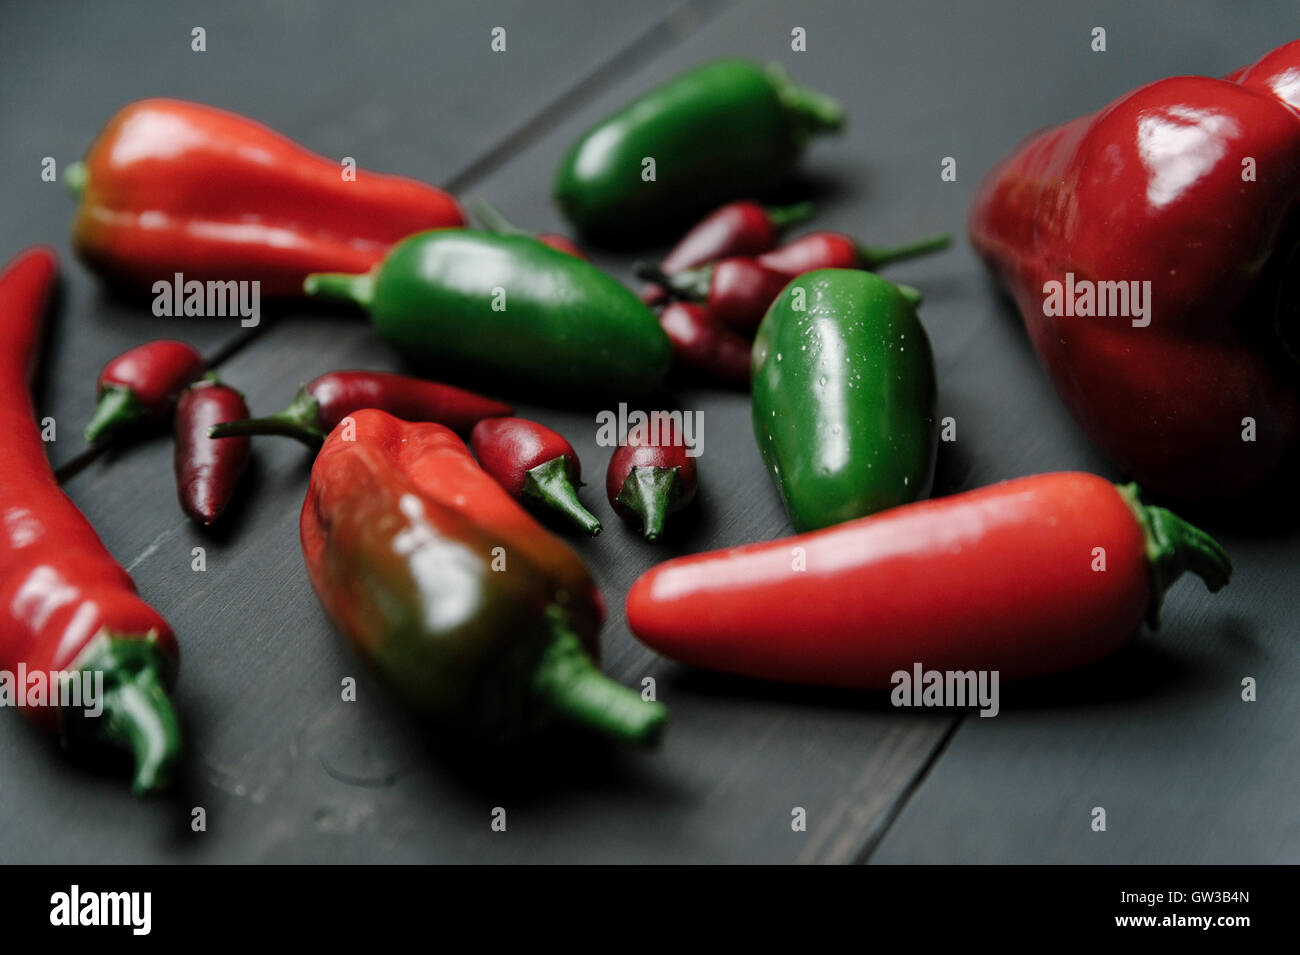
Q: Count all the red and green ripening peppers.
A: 1